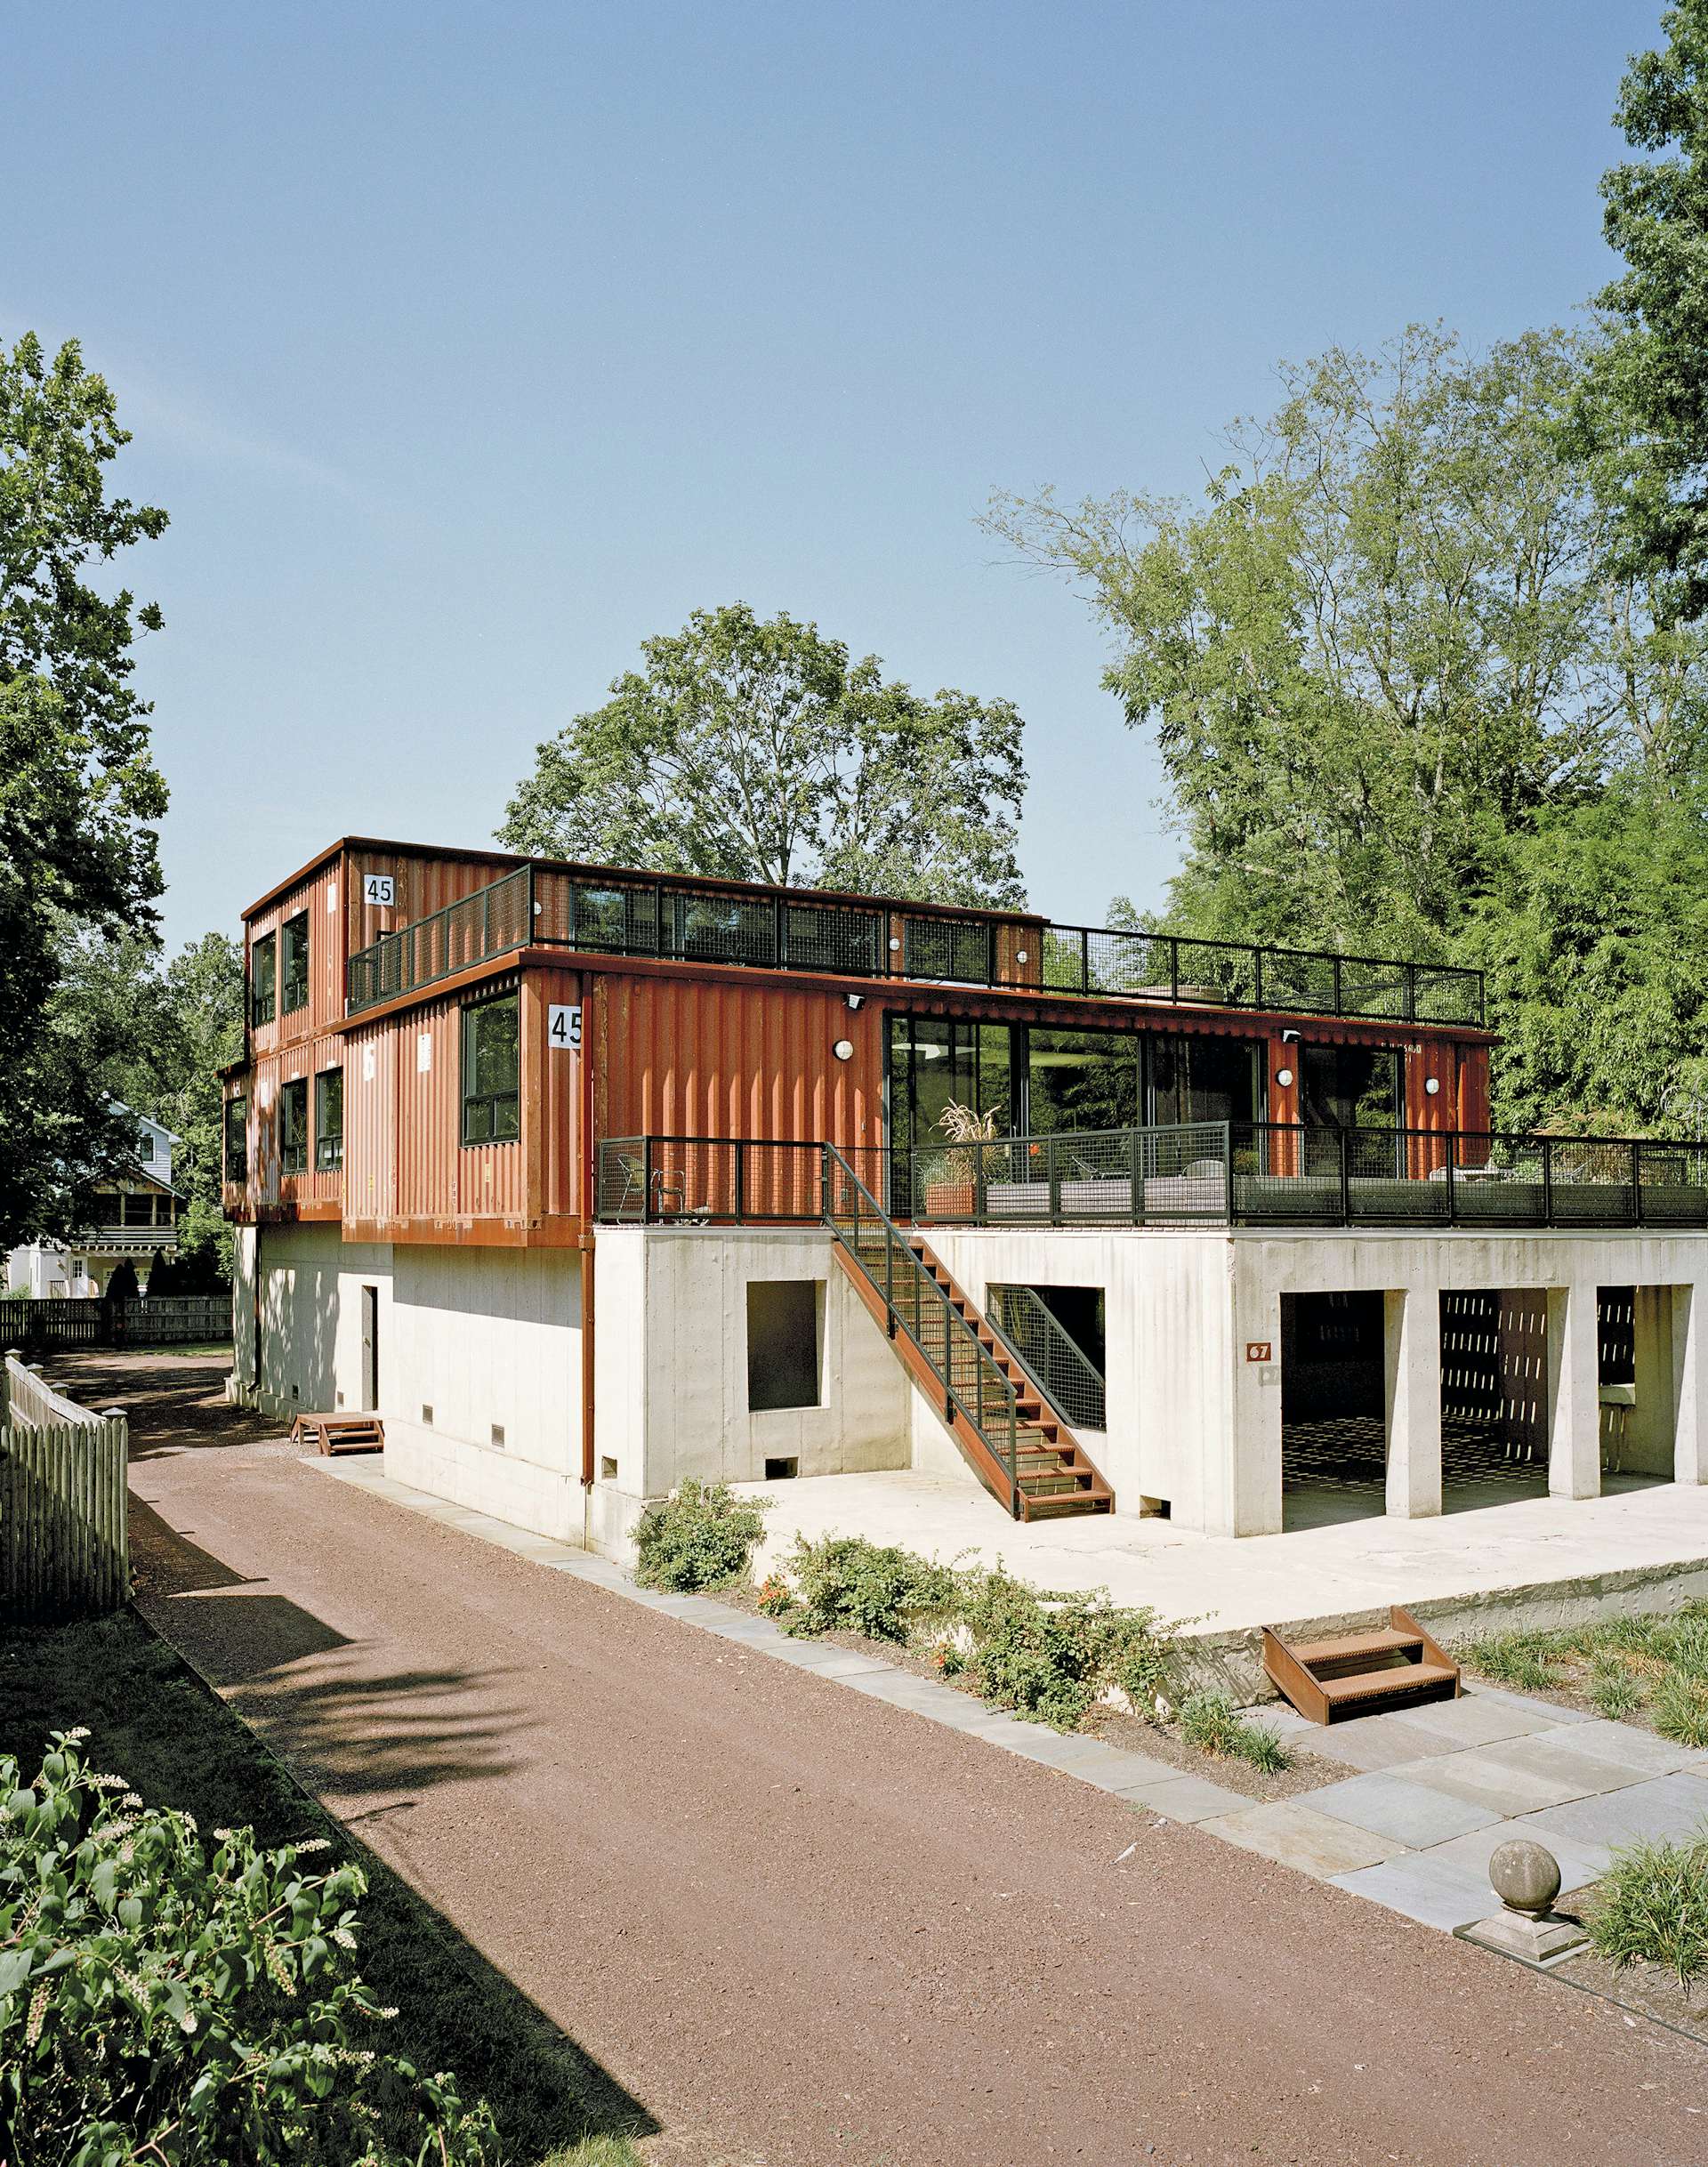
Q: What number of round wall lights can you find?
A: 6